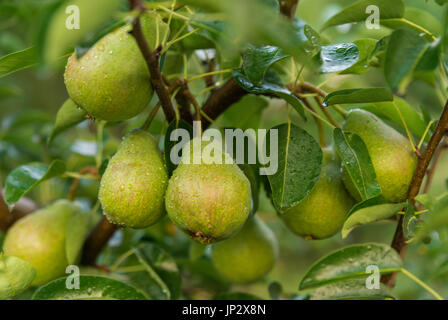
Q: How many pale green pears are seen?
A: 7